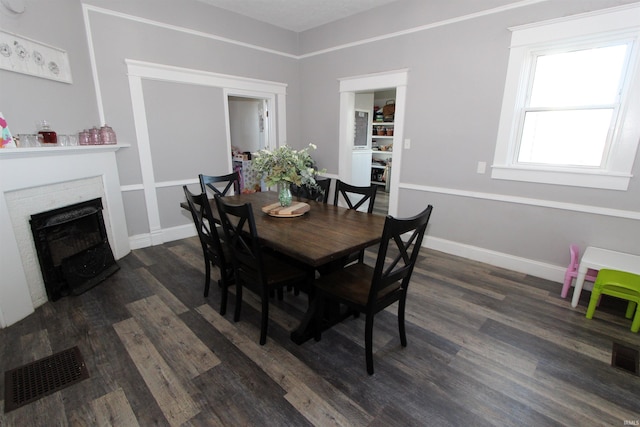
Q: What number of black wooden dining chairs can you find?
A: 6